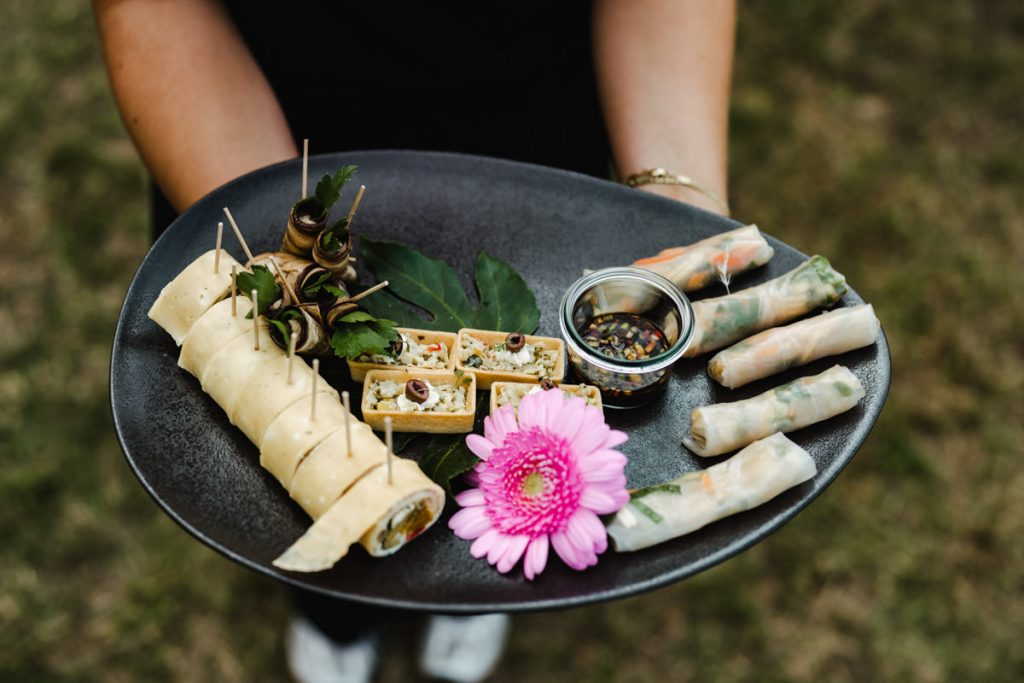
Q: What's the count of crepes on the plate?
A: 7